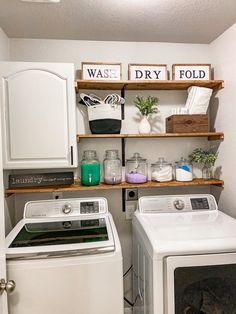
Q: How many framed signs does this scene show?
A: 3